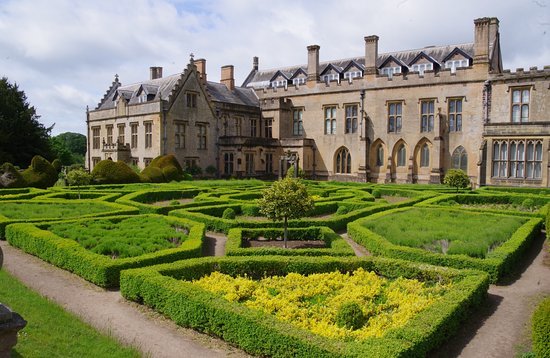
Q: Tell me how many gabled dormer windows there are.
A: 9